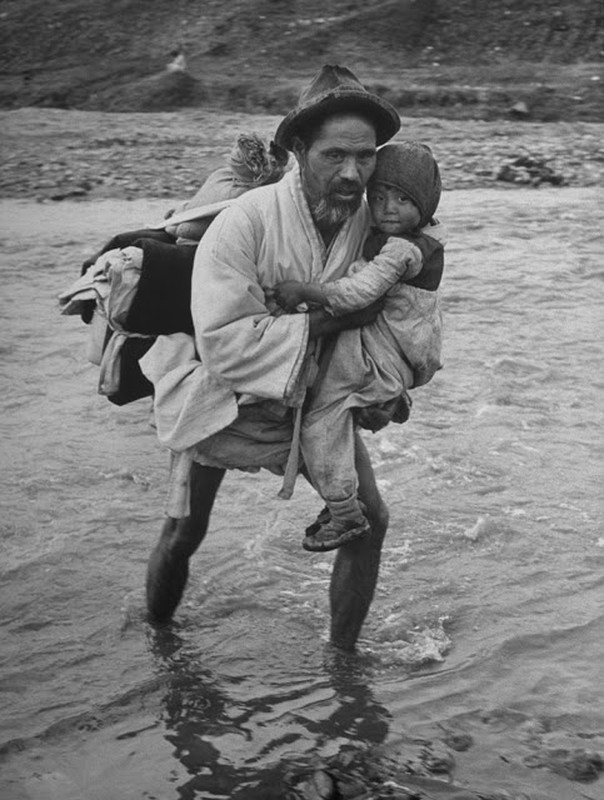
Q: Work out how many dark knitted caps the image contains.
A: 1